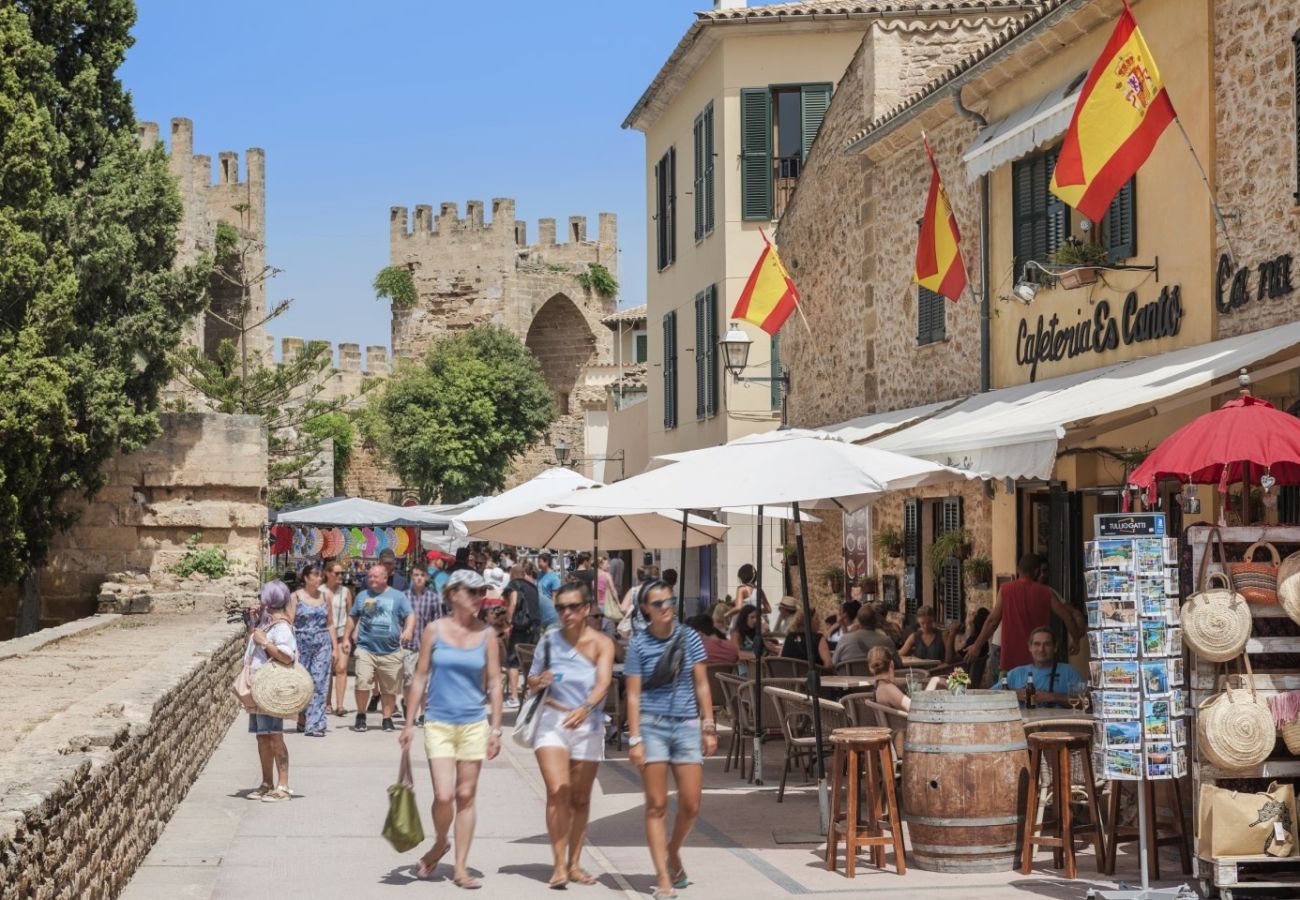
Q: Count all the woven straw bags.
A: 6